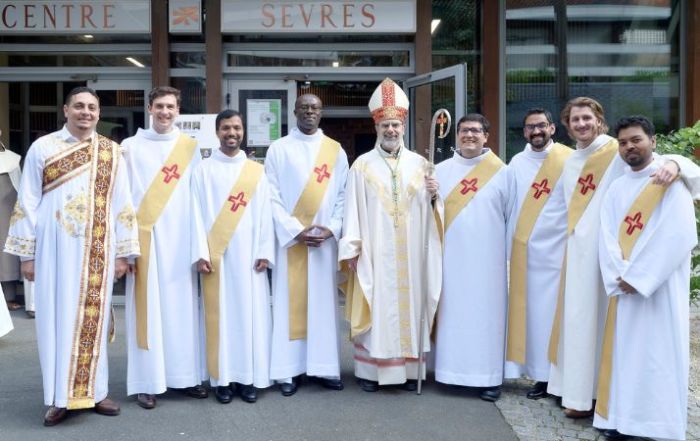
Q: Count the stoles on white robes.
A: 8